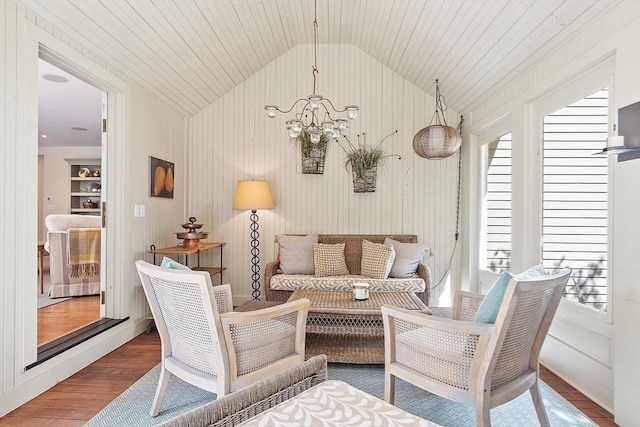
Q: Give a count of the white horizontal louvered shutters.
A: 2